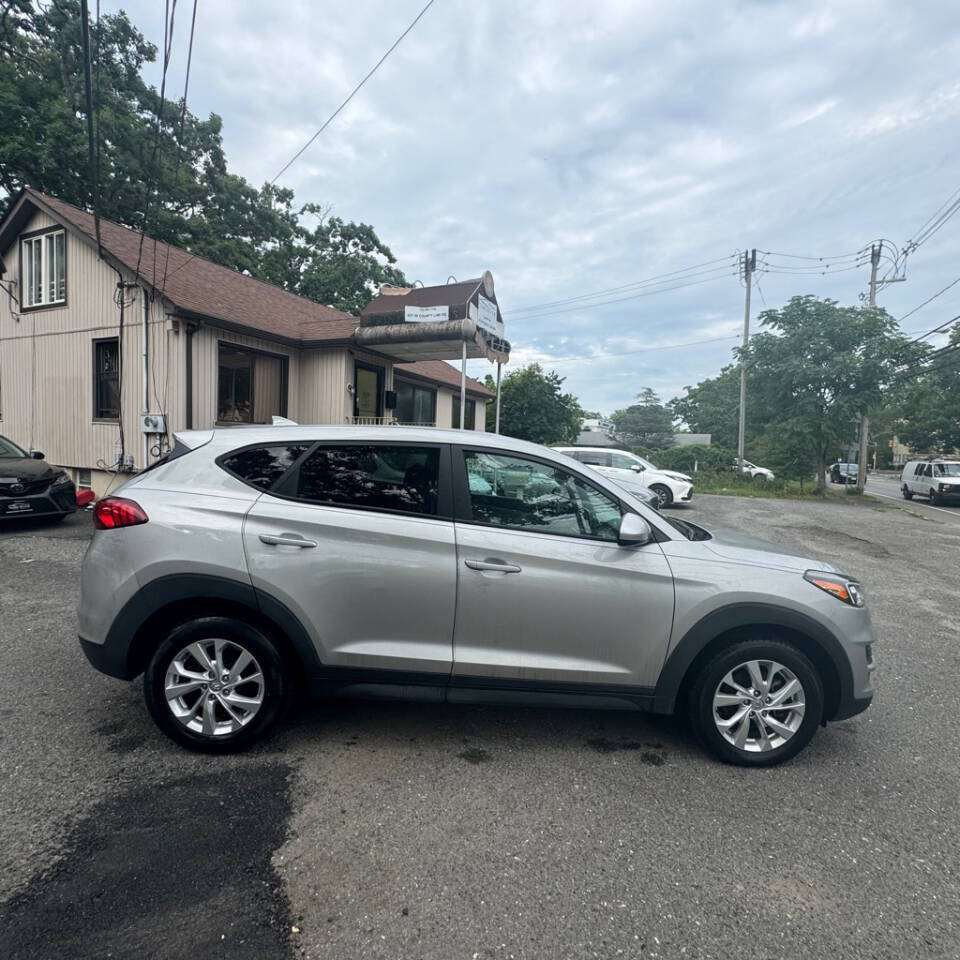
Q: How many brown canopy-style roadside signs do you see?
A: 1